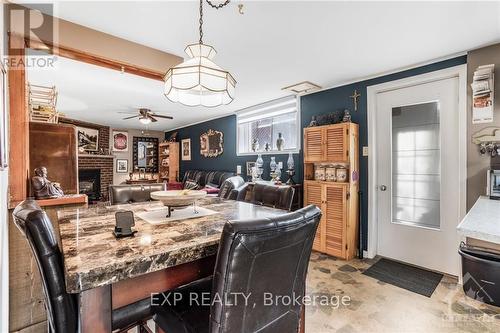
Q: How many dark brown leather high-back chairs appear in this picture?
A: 4